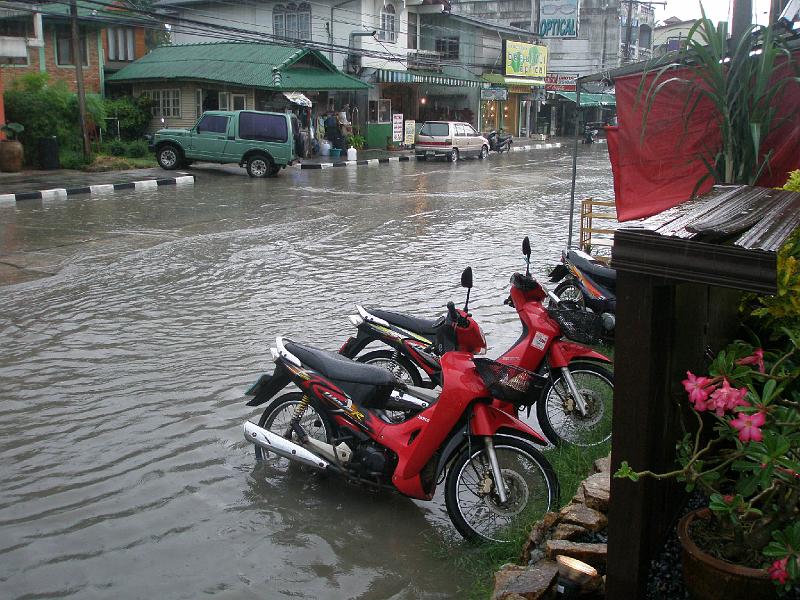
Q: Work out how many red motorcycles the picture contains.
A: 2